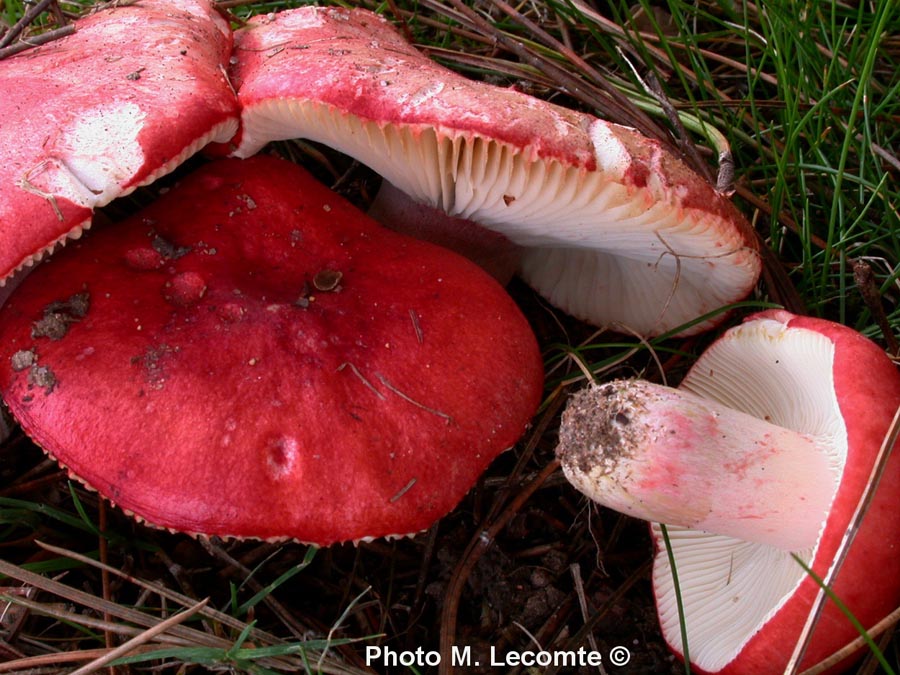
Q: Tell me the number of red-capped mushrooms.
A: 4